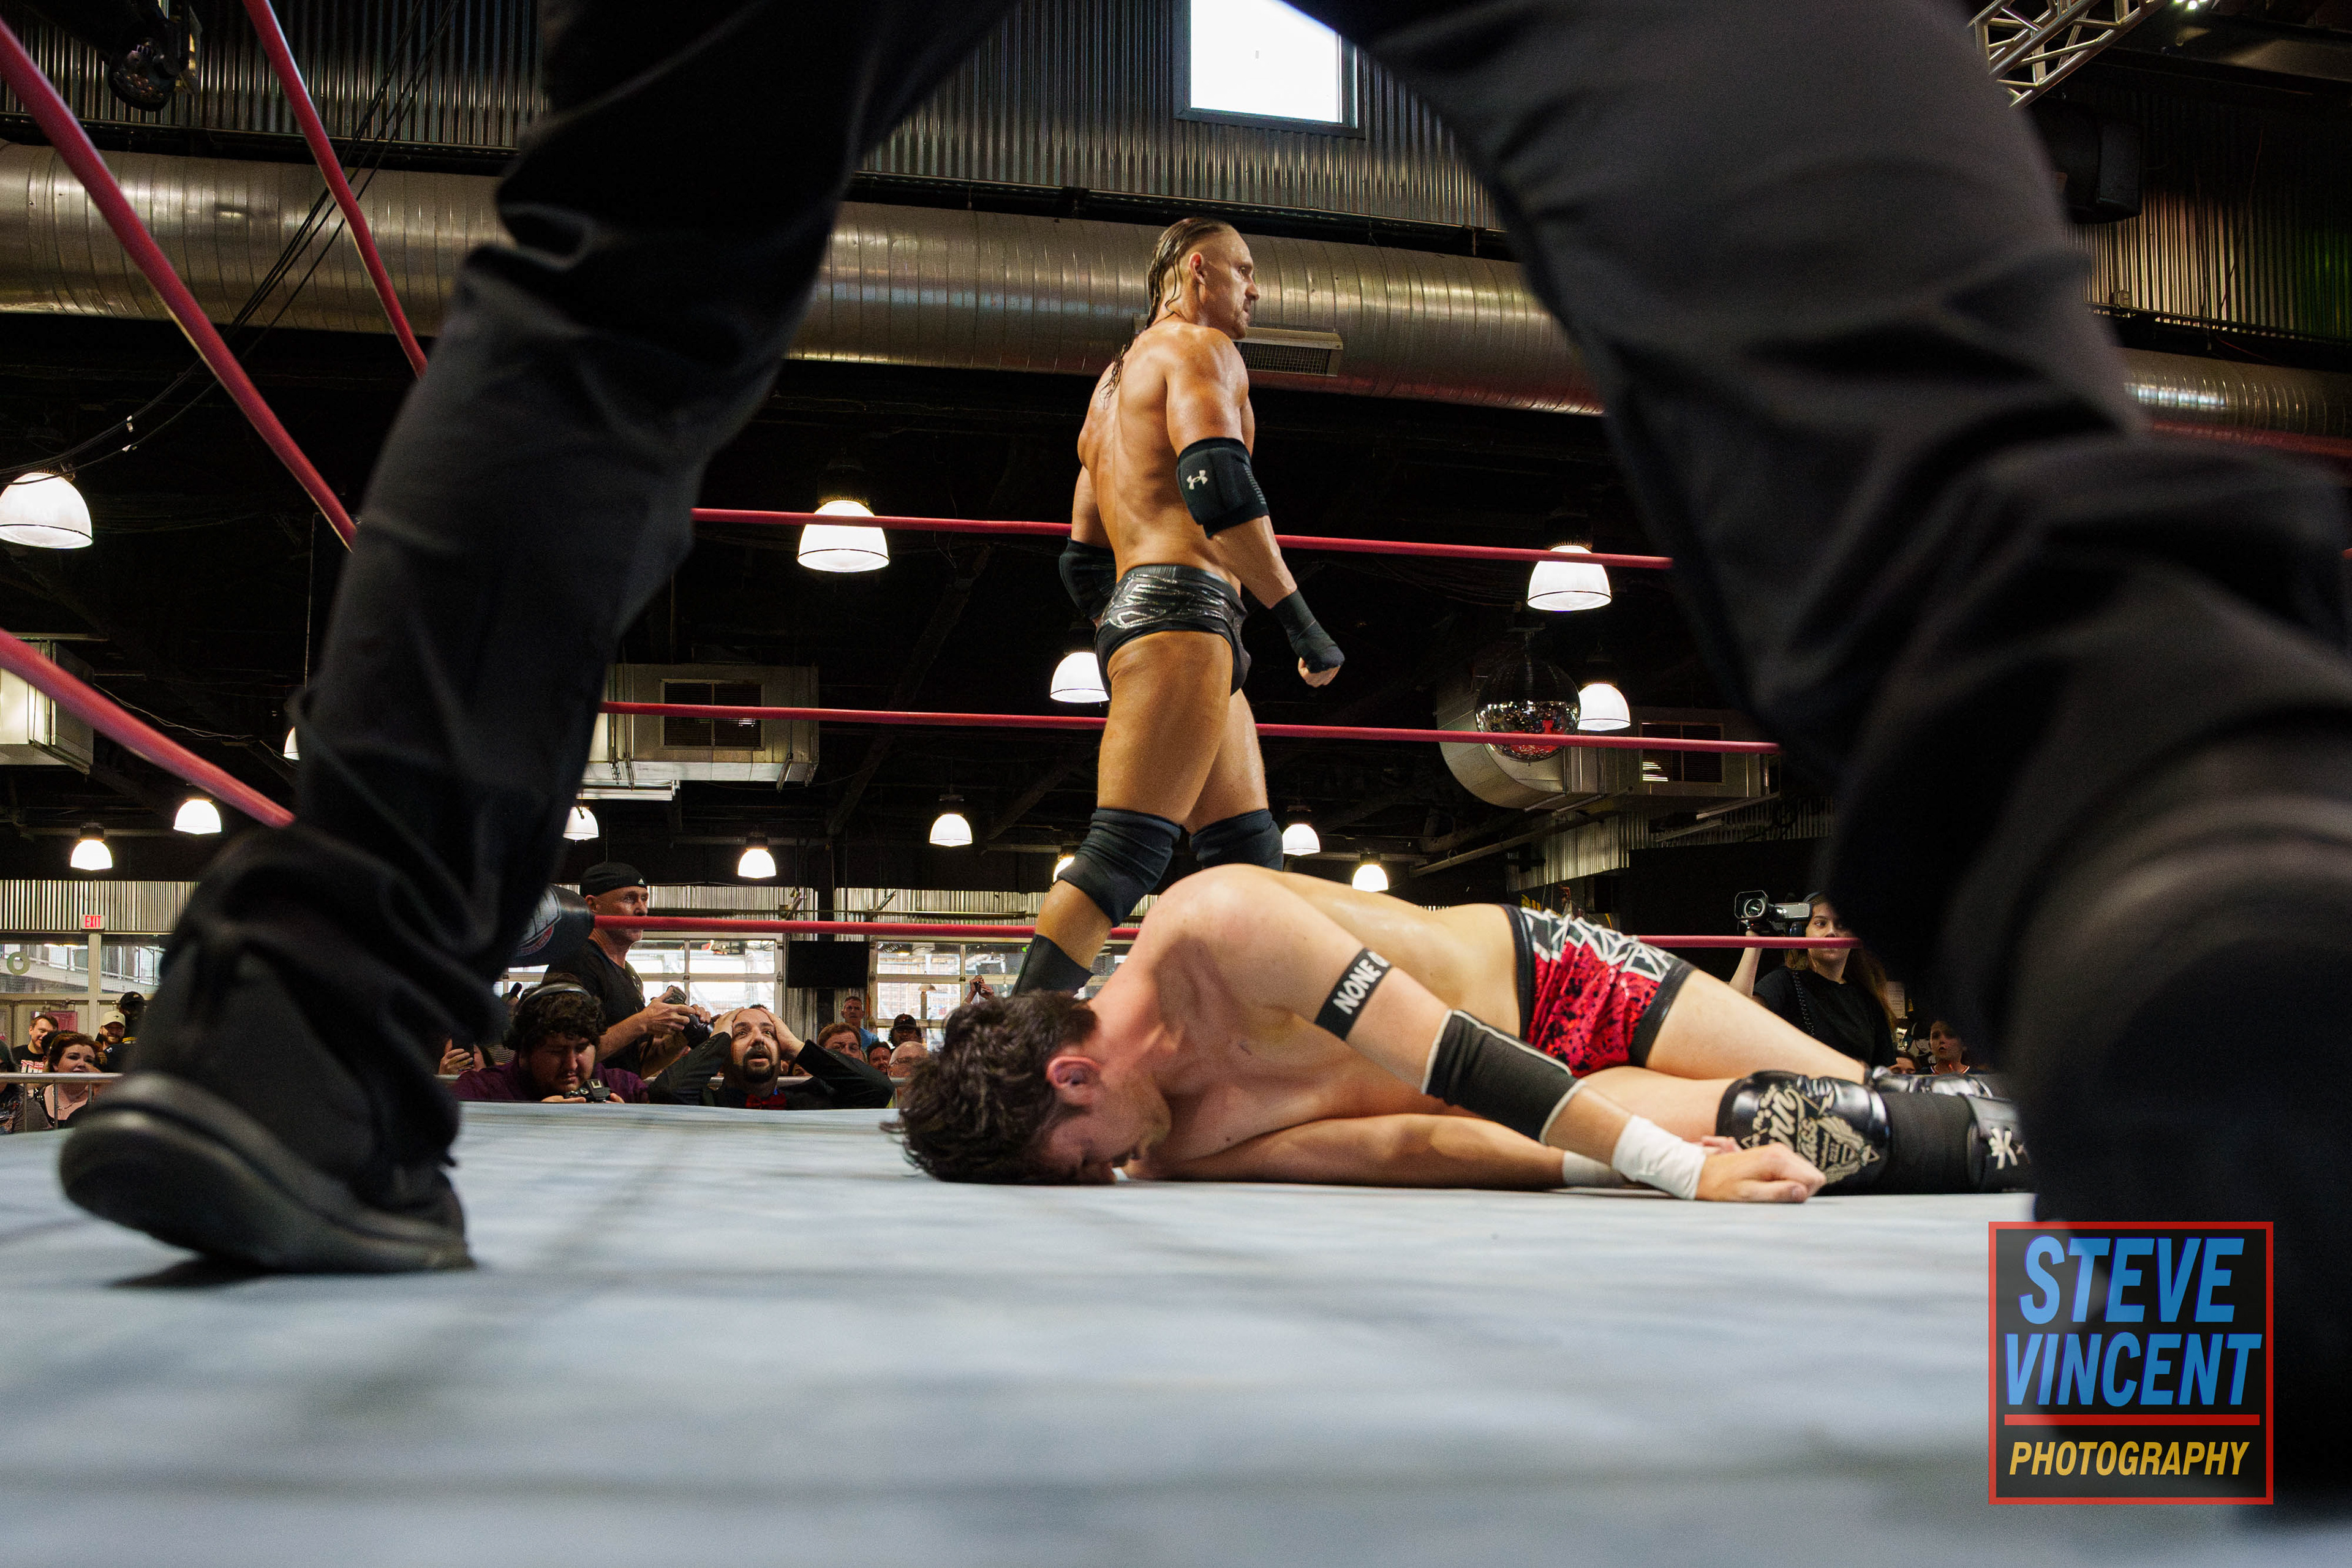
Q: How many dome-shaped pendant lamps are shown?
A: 14